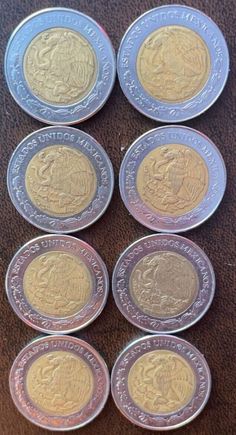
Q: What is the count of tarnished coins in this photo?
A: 1